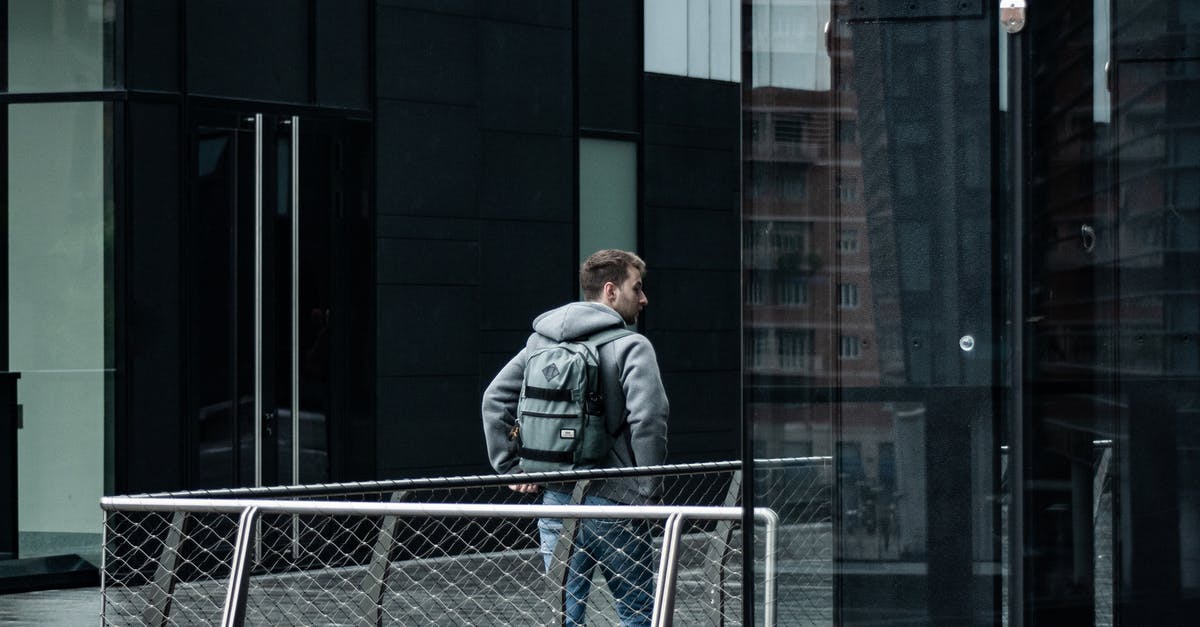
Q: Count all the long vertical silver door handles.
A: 2